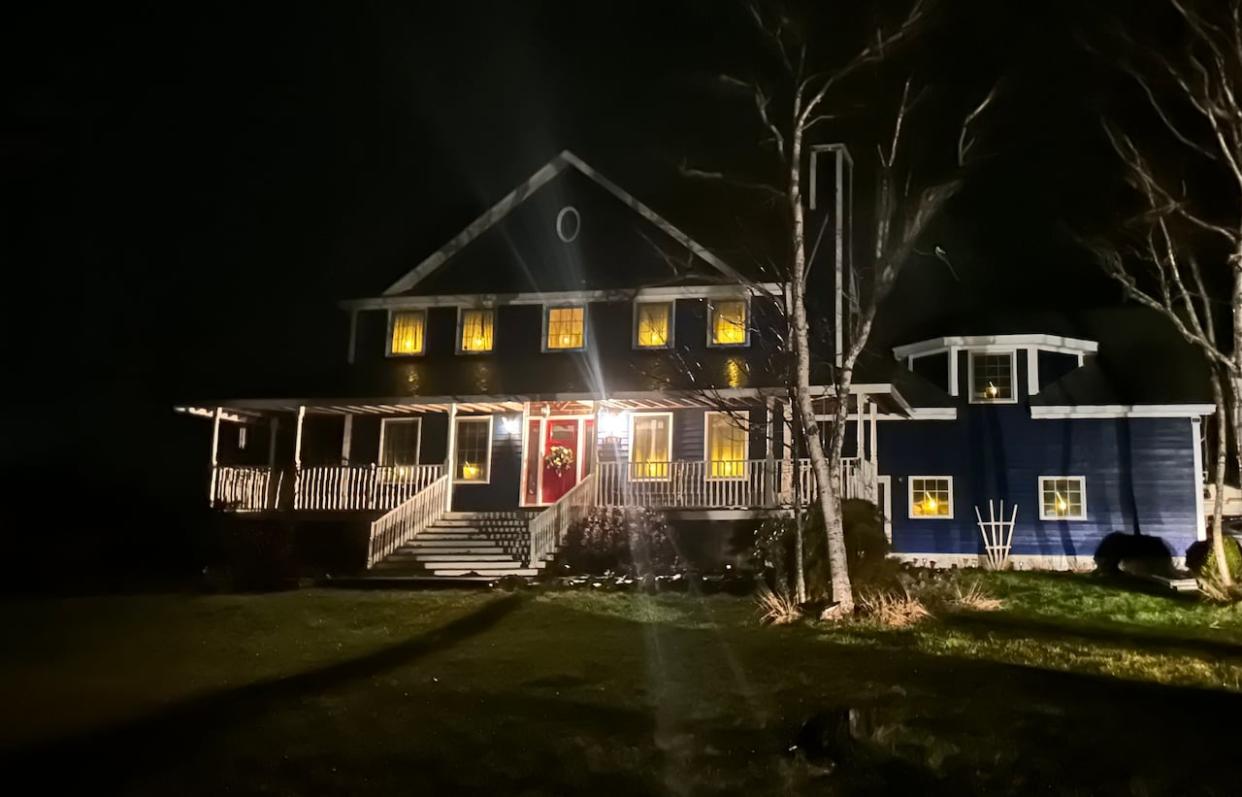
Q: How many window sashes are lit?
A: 12